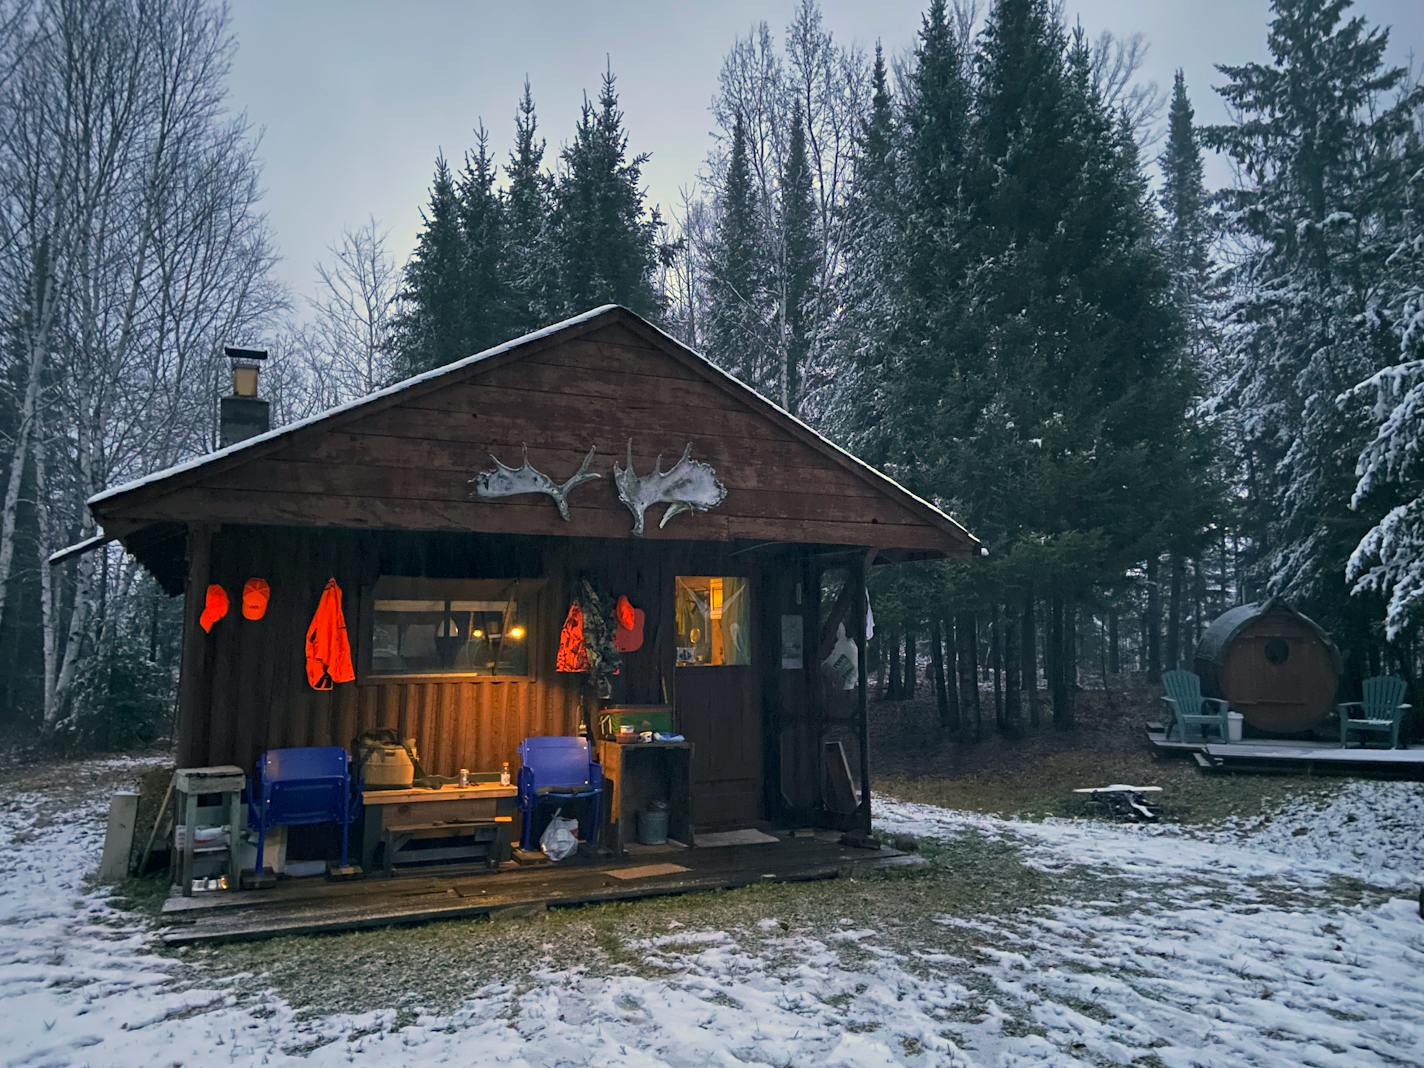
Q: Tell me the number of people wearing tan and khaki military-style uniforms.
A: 0